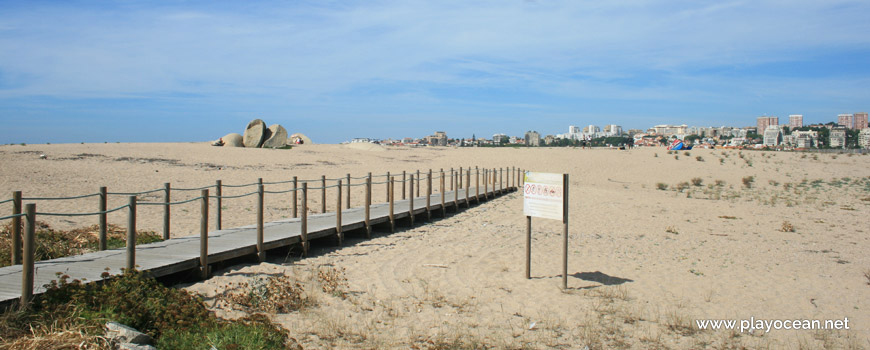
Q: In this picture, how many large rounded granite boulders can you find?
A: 4